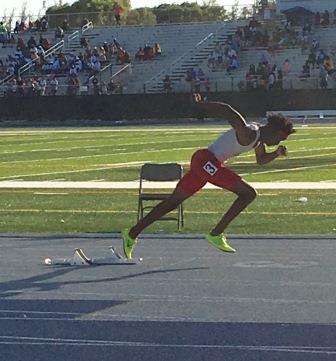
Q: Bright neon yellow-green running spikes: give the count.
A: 2